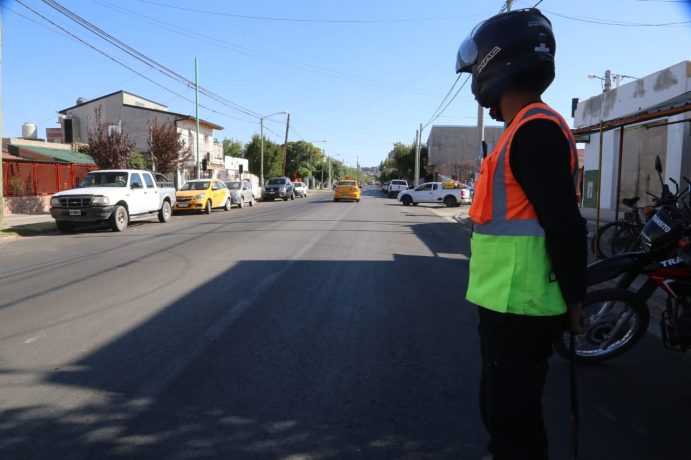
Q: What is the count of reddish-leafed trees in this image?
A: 2